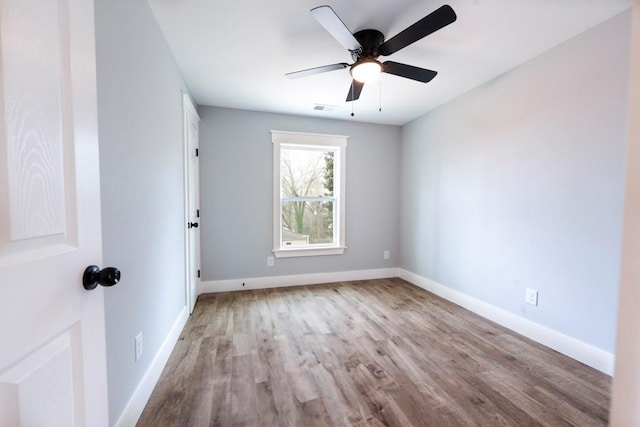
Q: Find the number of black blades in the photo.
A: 3